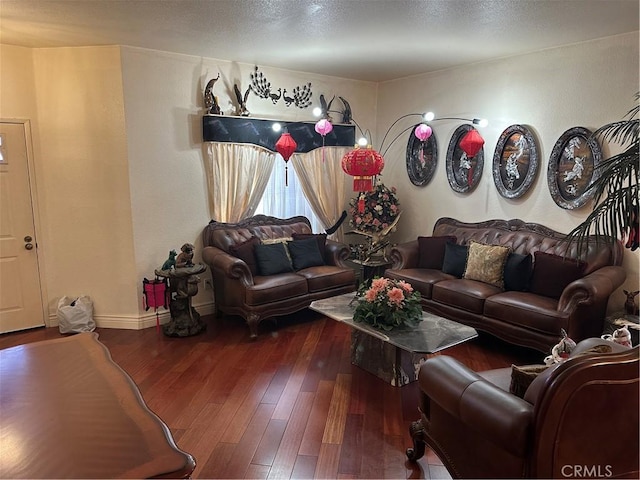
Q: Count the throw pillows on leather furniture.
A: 11